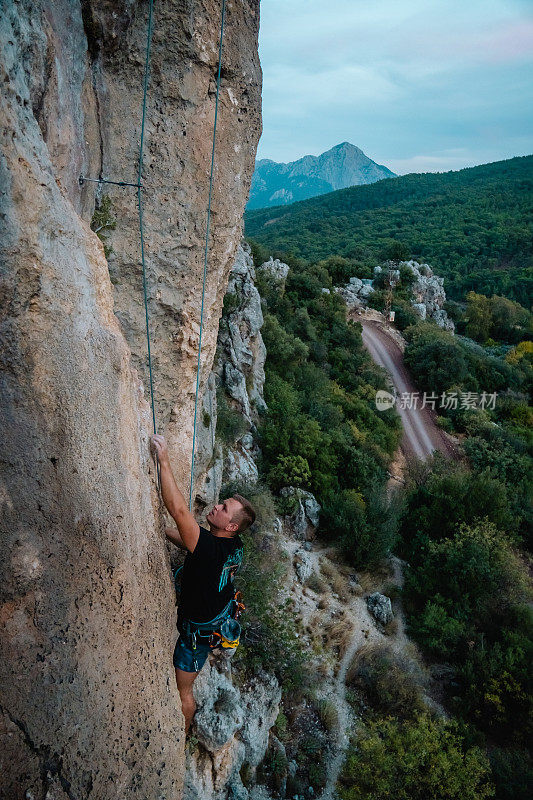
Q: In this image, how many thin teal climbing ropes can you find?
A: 2